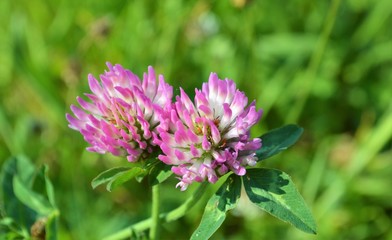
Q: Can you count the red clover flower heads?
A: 2